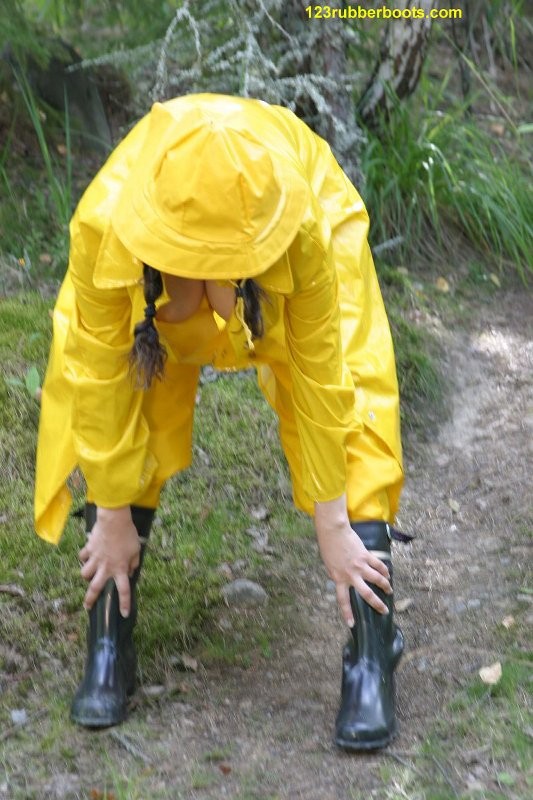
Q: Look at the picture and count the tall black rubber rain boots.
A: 2